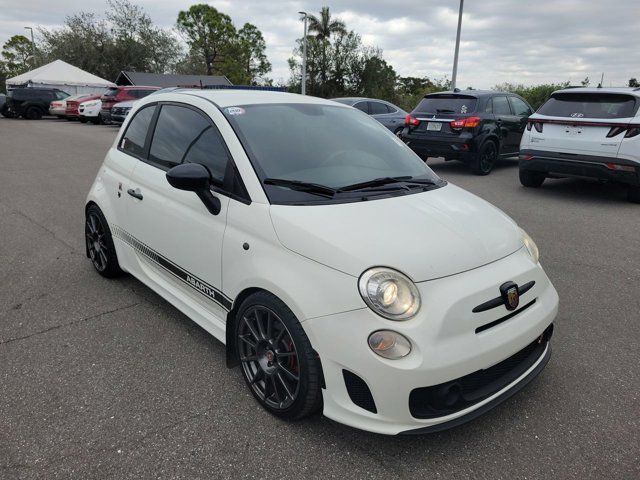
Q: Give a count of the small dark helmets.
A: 0